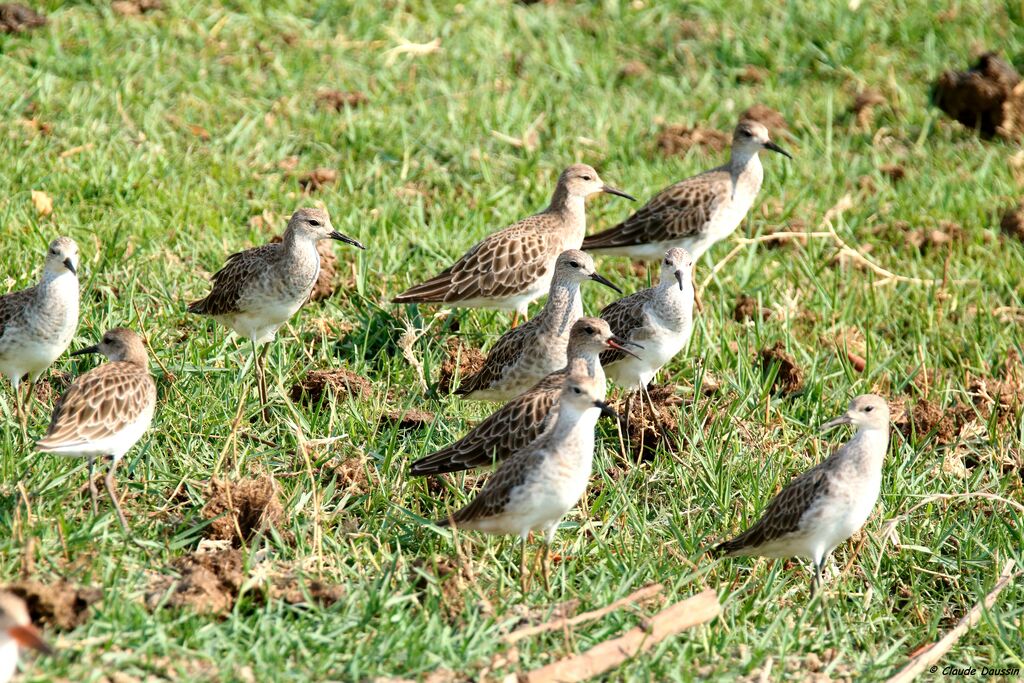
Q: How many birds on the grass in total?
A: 11